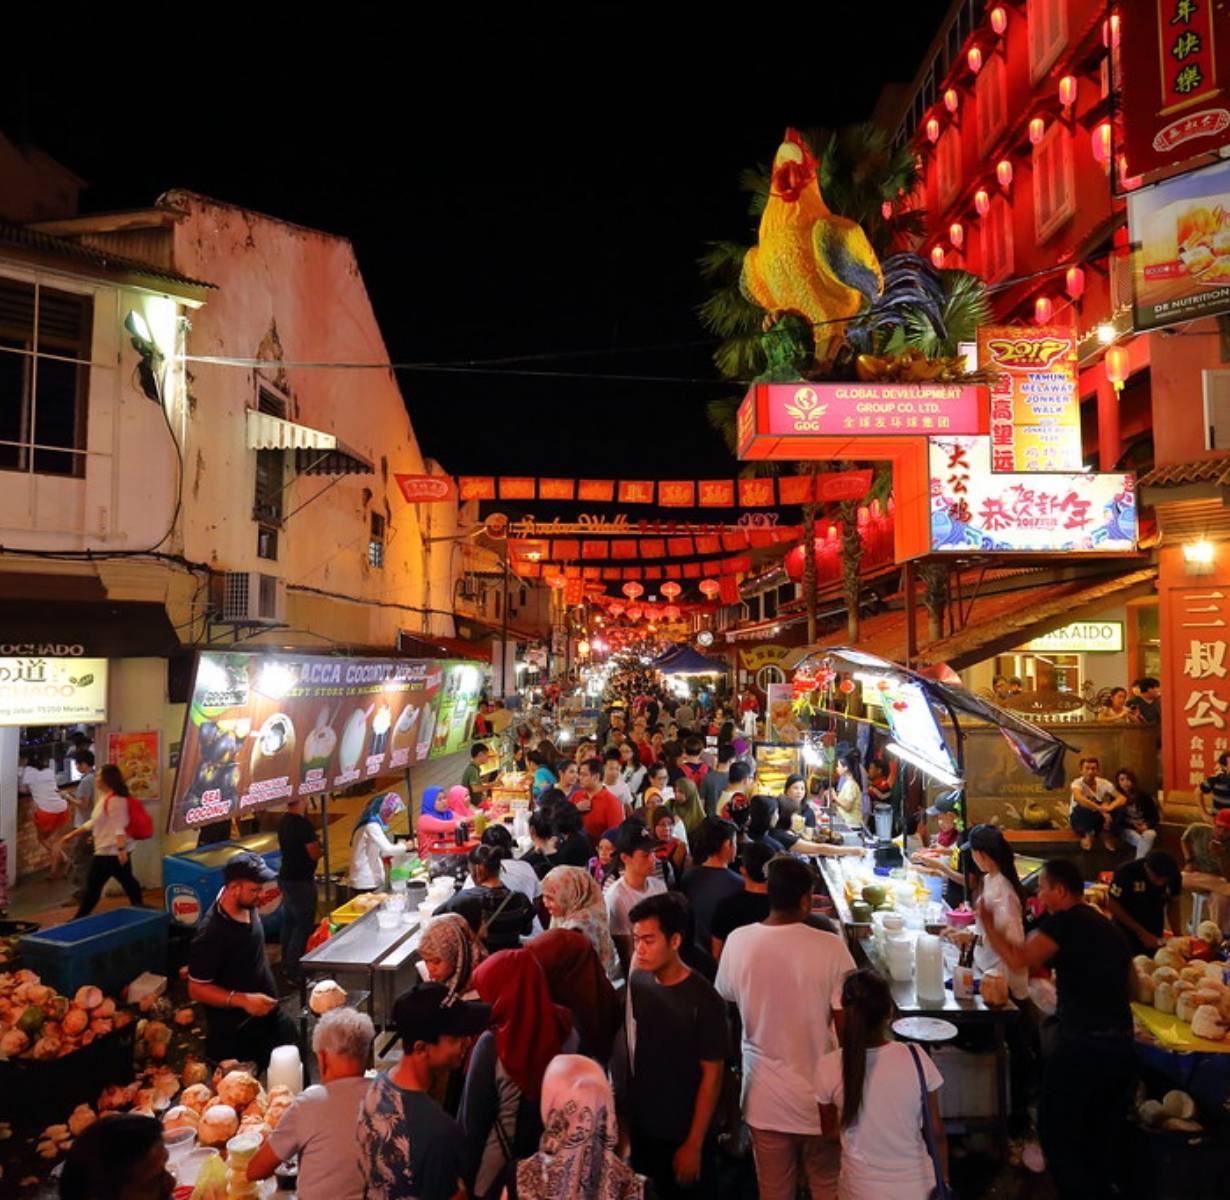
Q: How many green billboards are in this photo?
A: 1